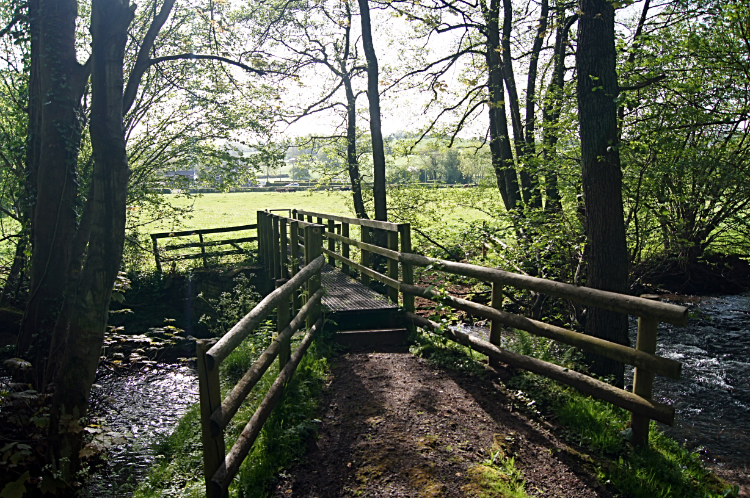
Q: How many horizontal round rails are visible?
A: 6